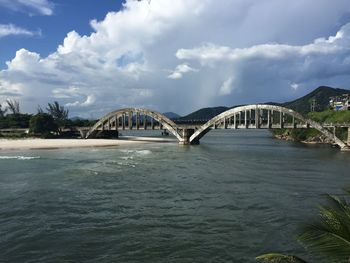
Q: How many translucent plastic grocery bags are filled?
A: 0